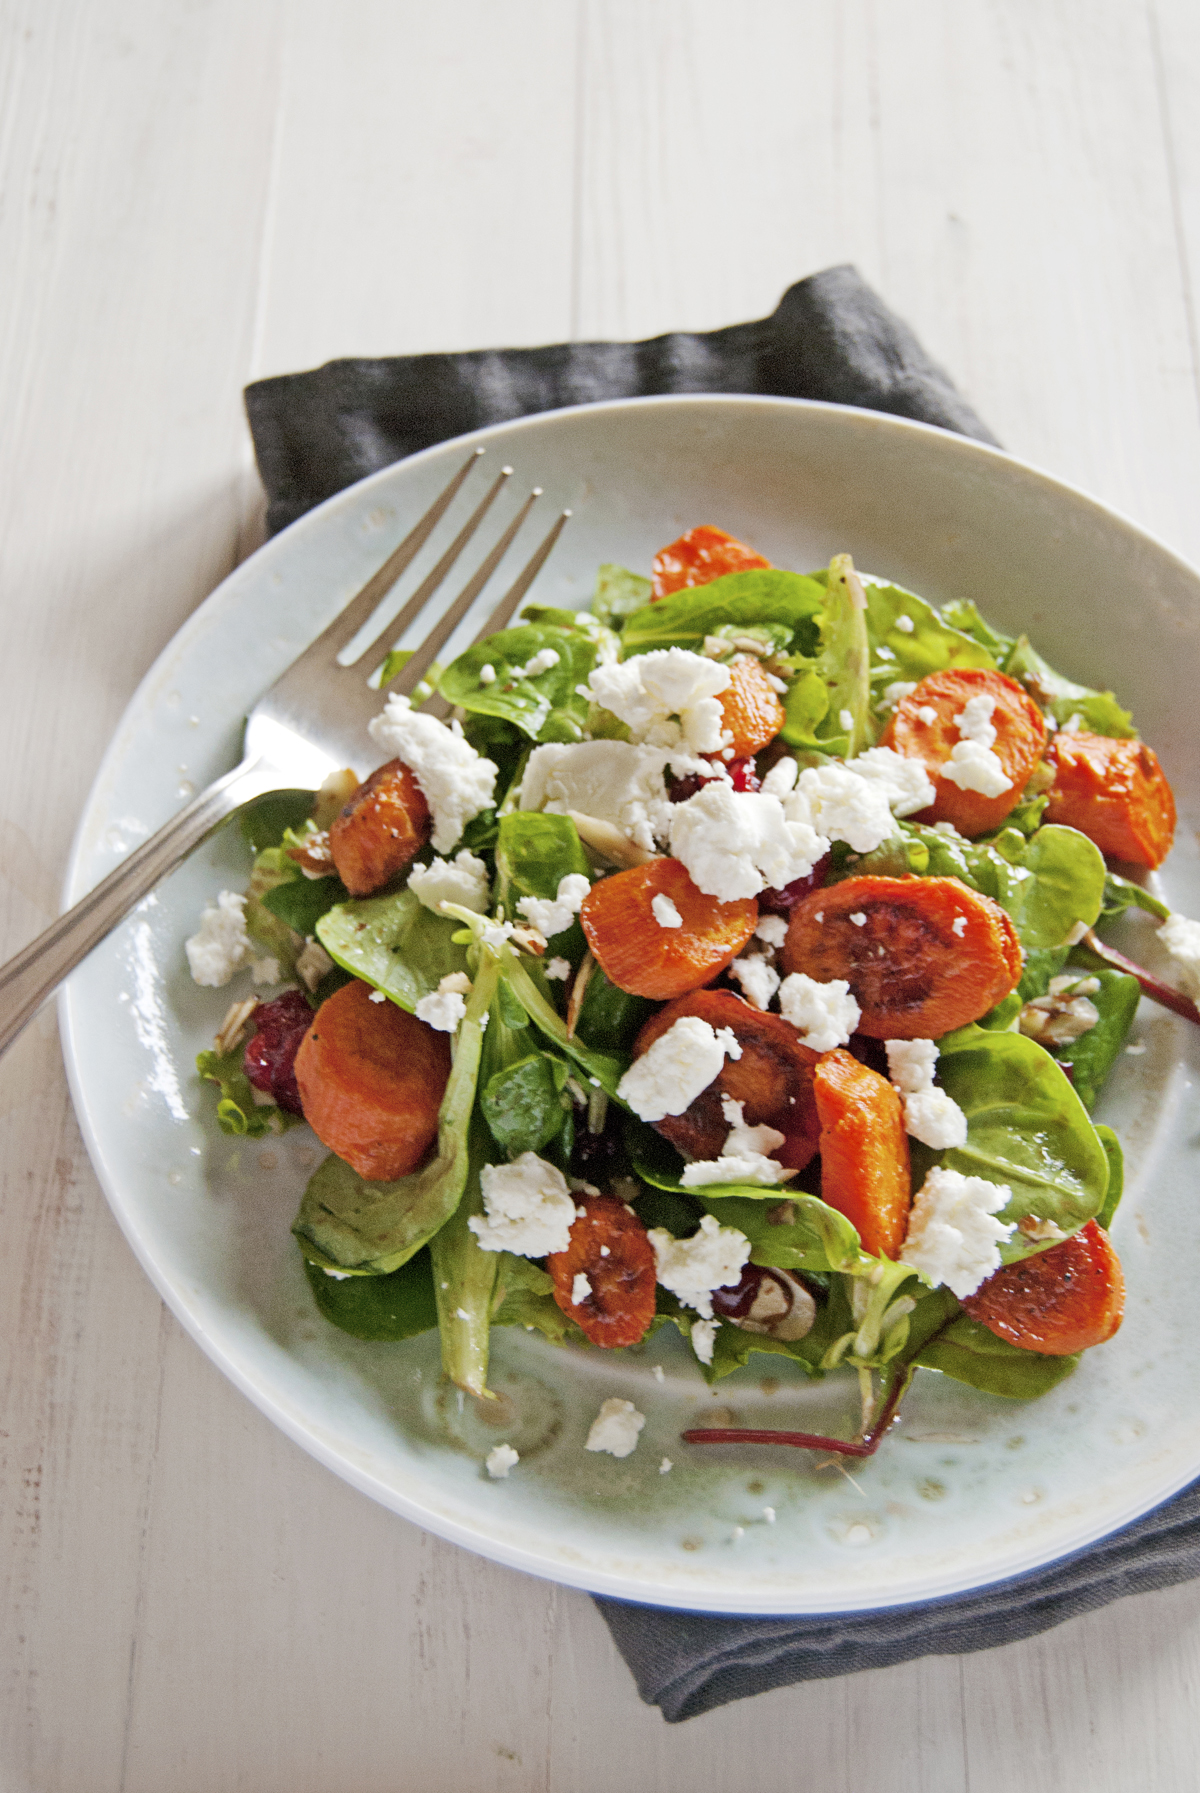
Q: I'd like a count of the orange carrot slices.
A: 12